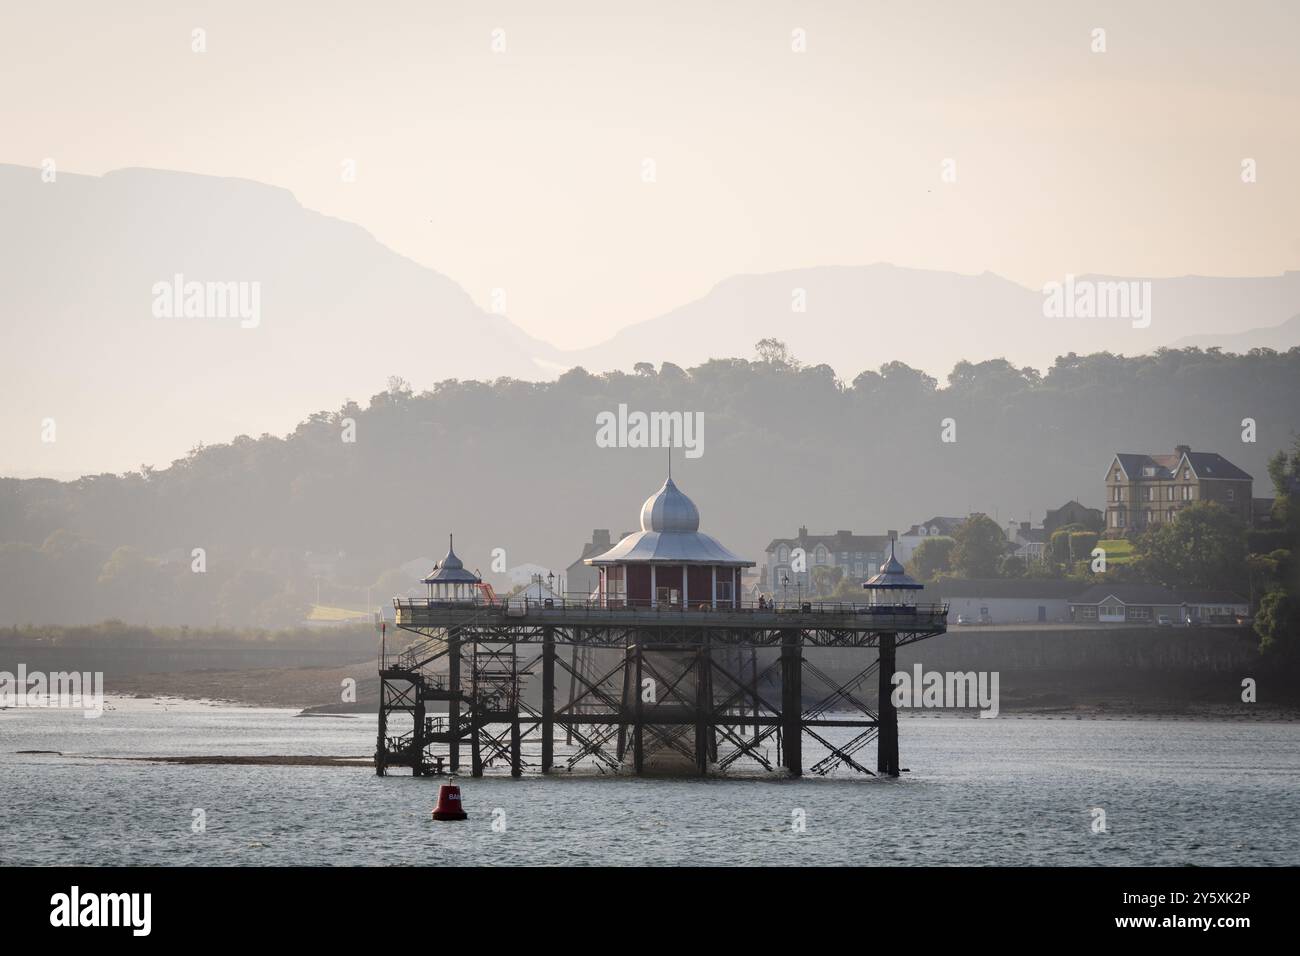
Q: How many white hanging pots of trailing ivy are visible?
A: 0